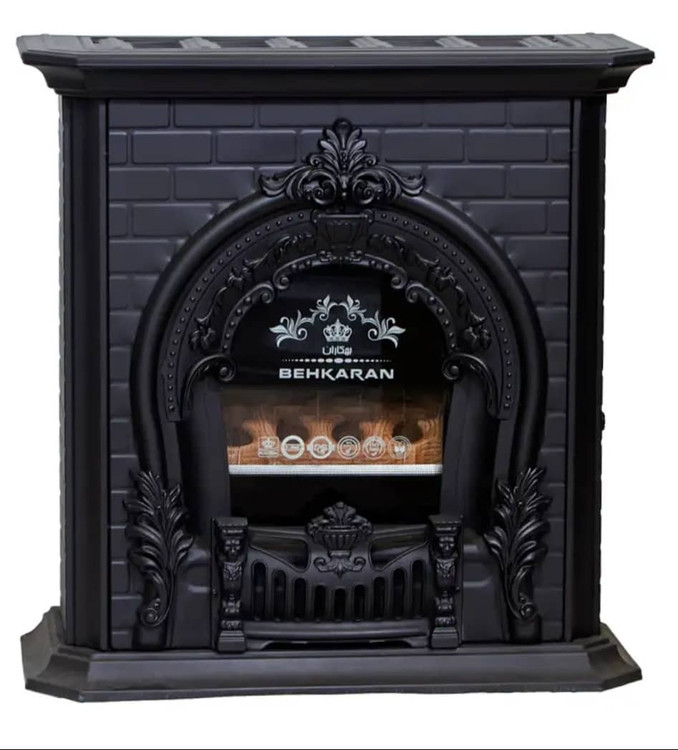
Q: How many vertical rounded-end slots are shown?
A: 9